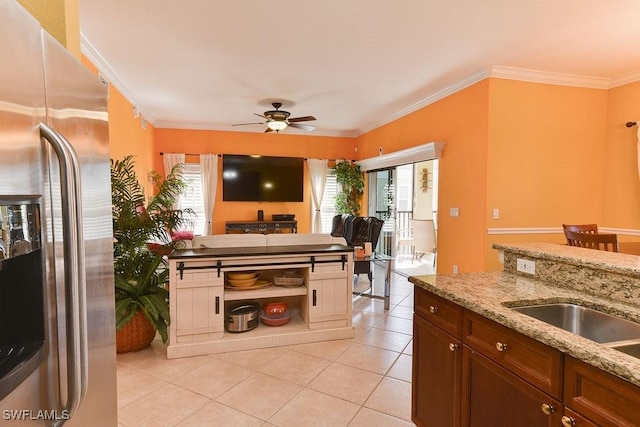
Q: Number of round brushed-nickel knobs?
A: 5